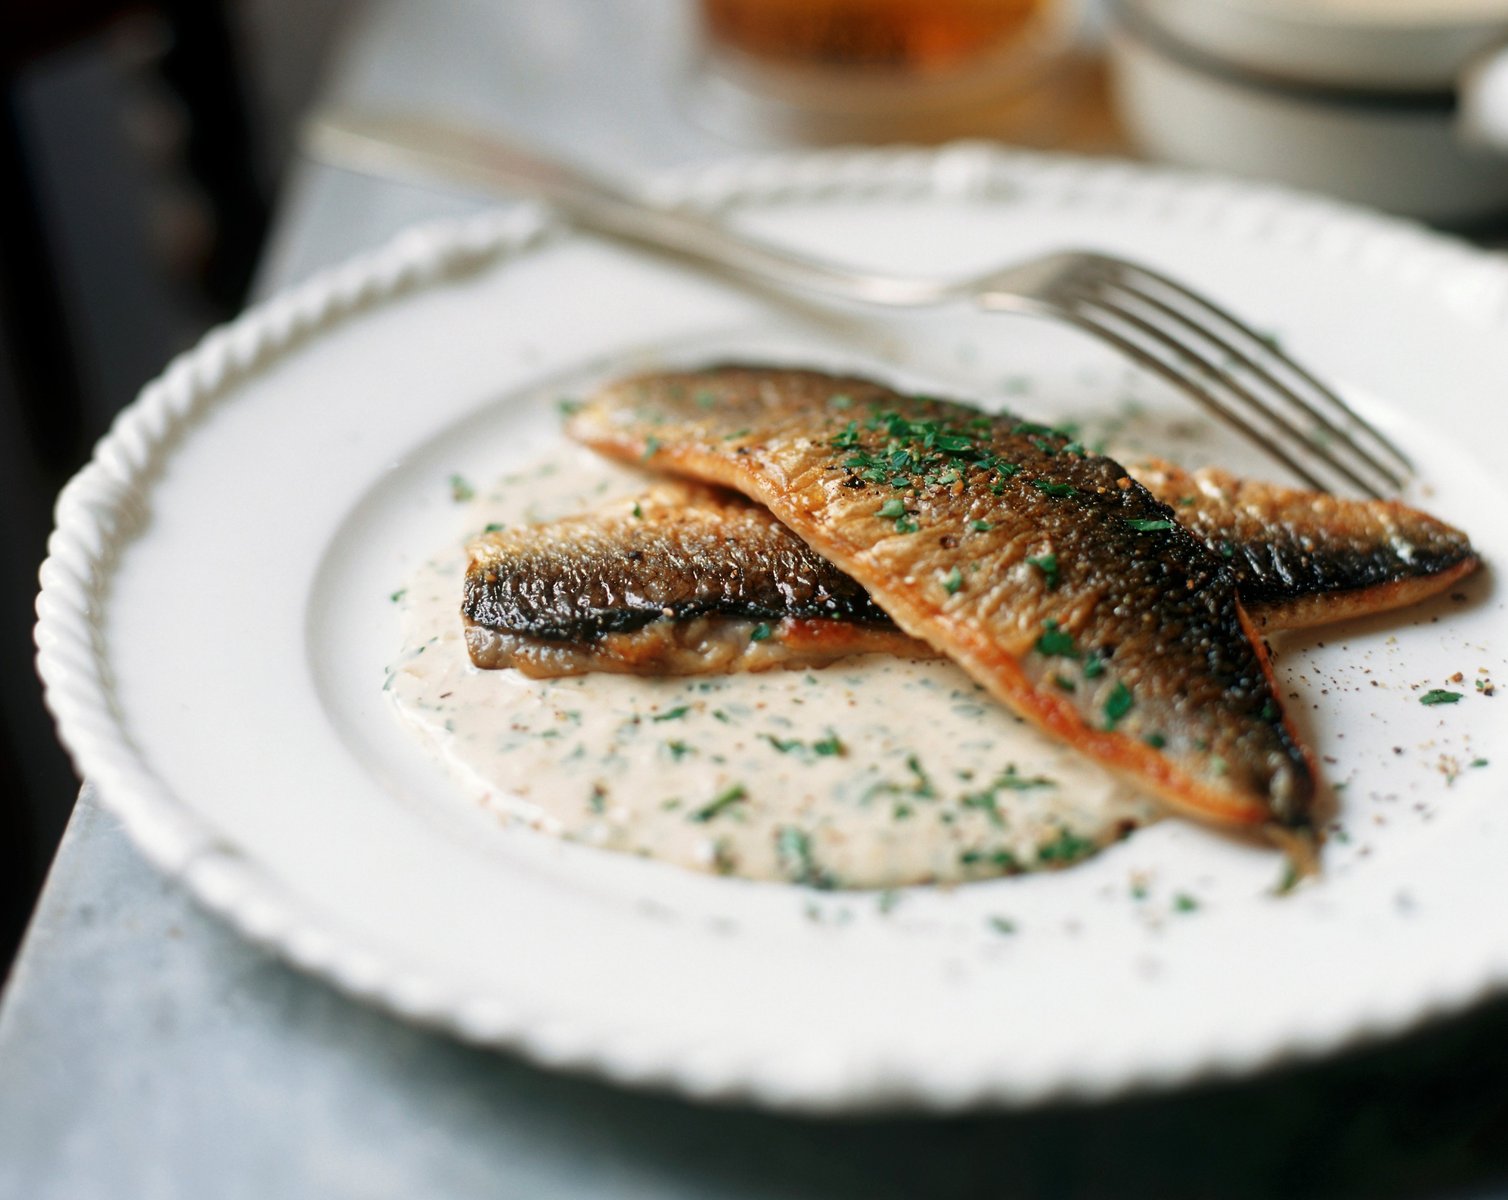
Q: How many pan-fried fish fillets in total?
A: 2